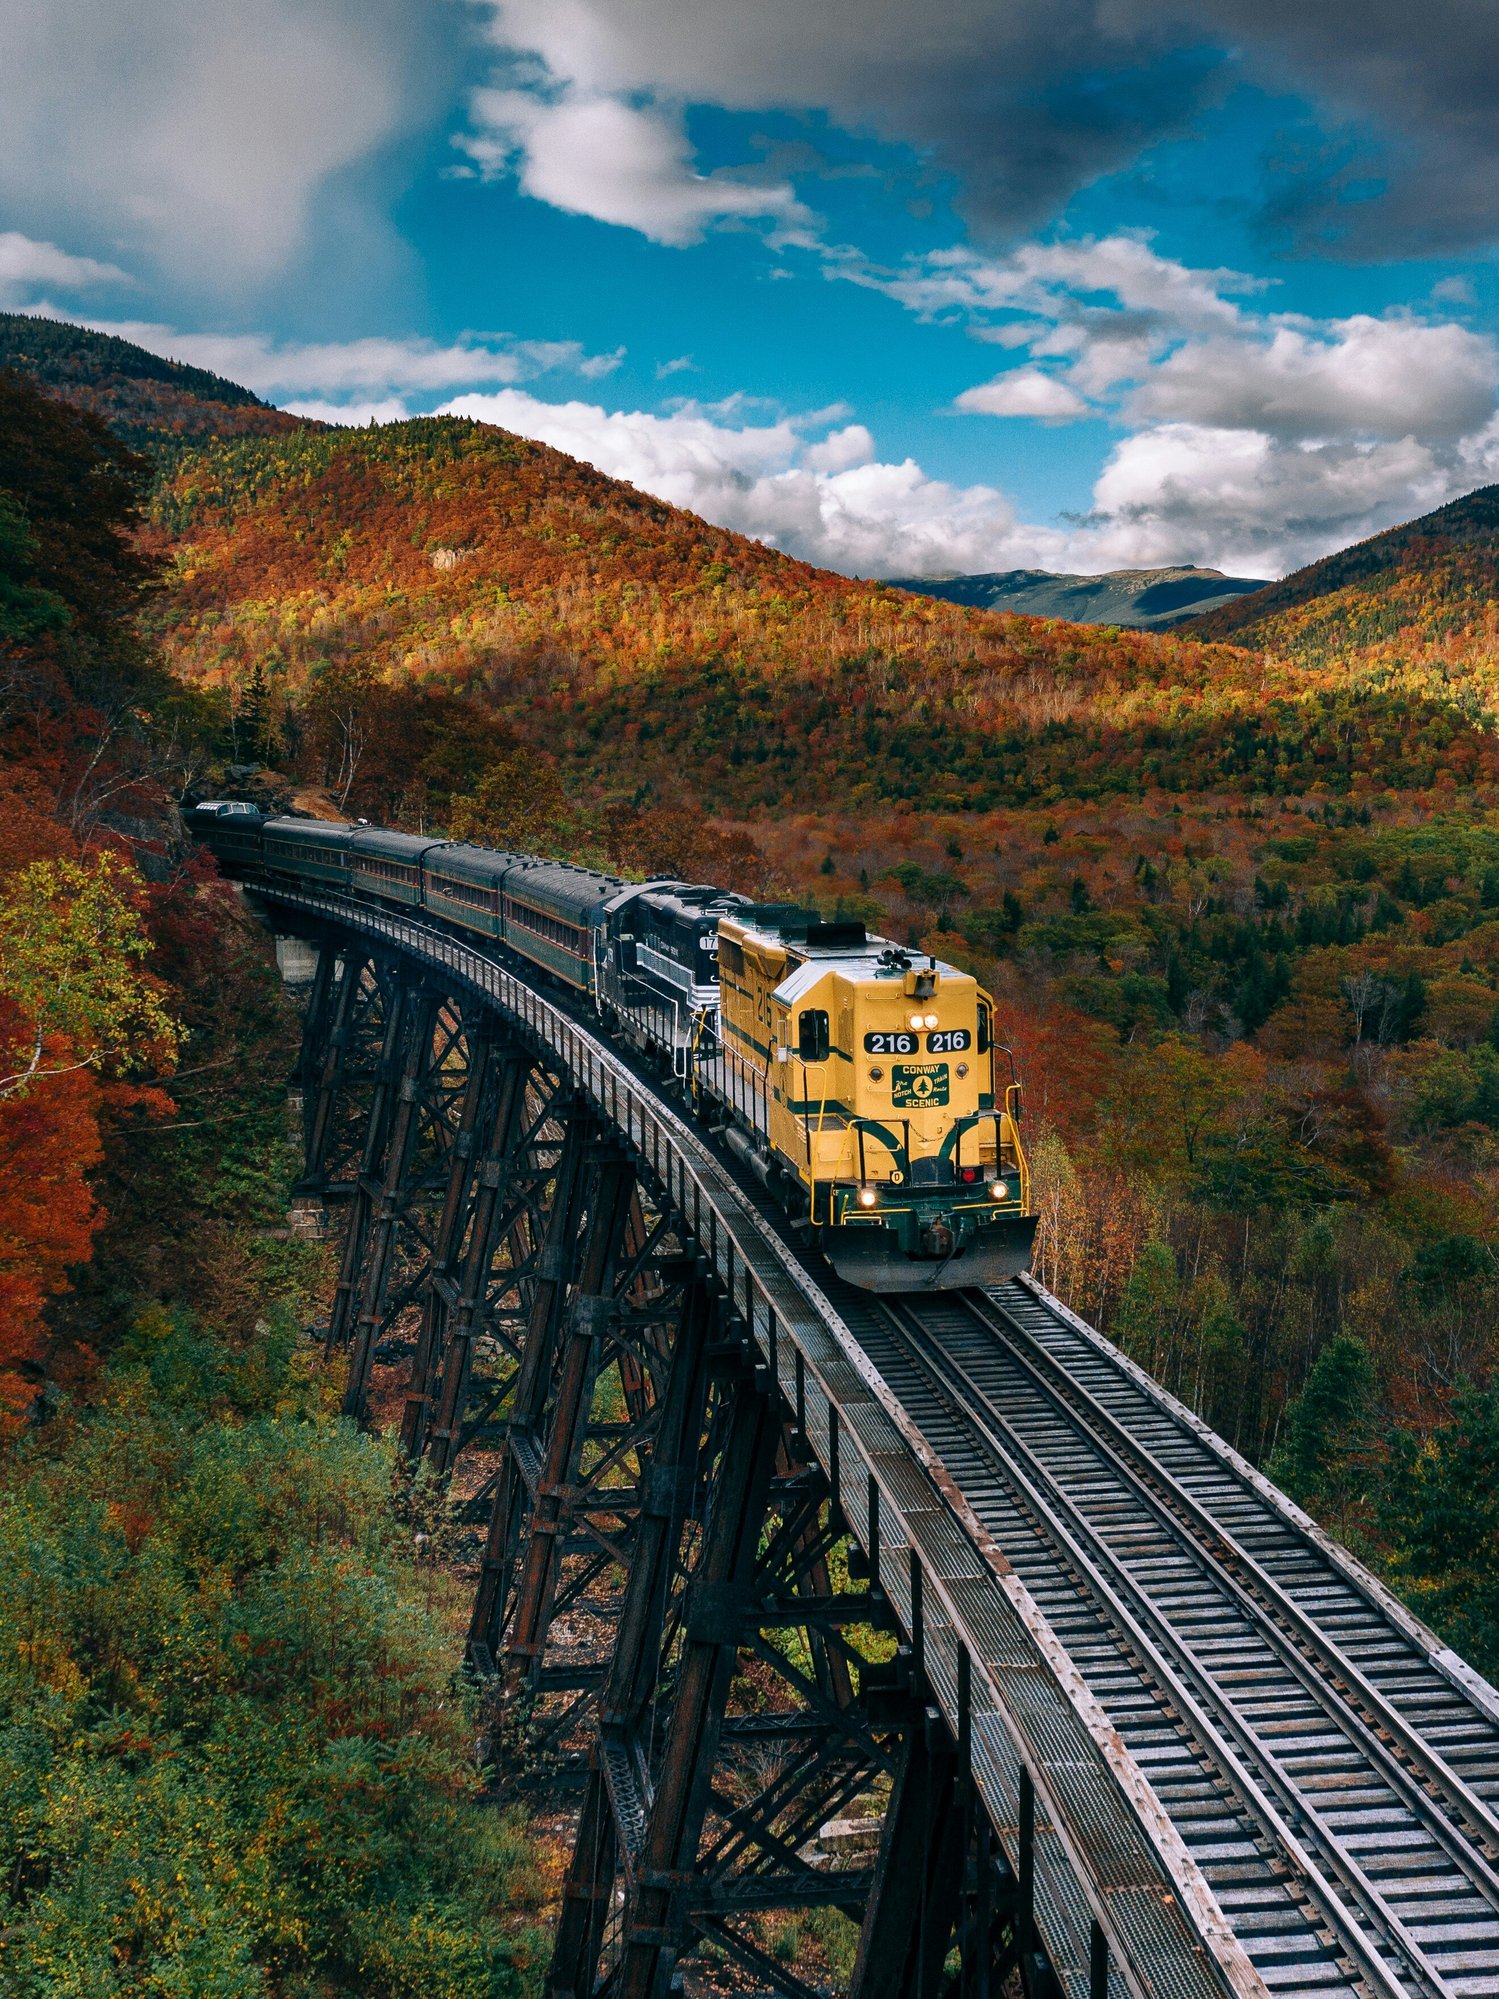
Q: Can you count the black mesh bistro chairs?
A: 0